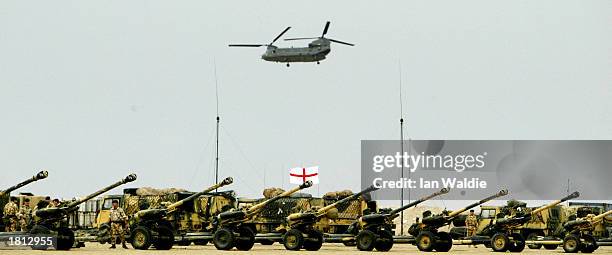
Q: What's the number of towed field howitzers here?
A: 9